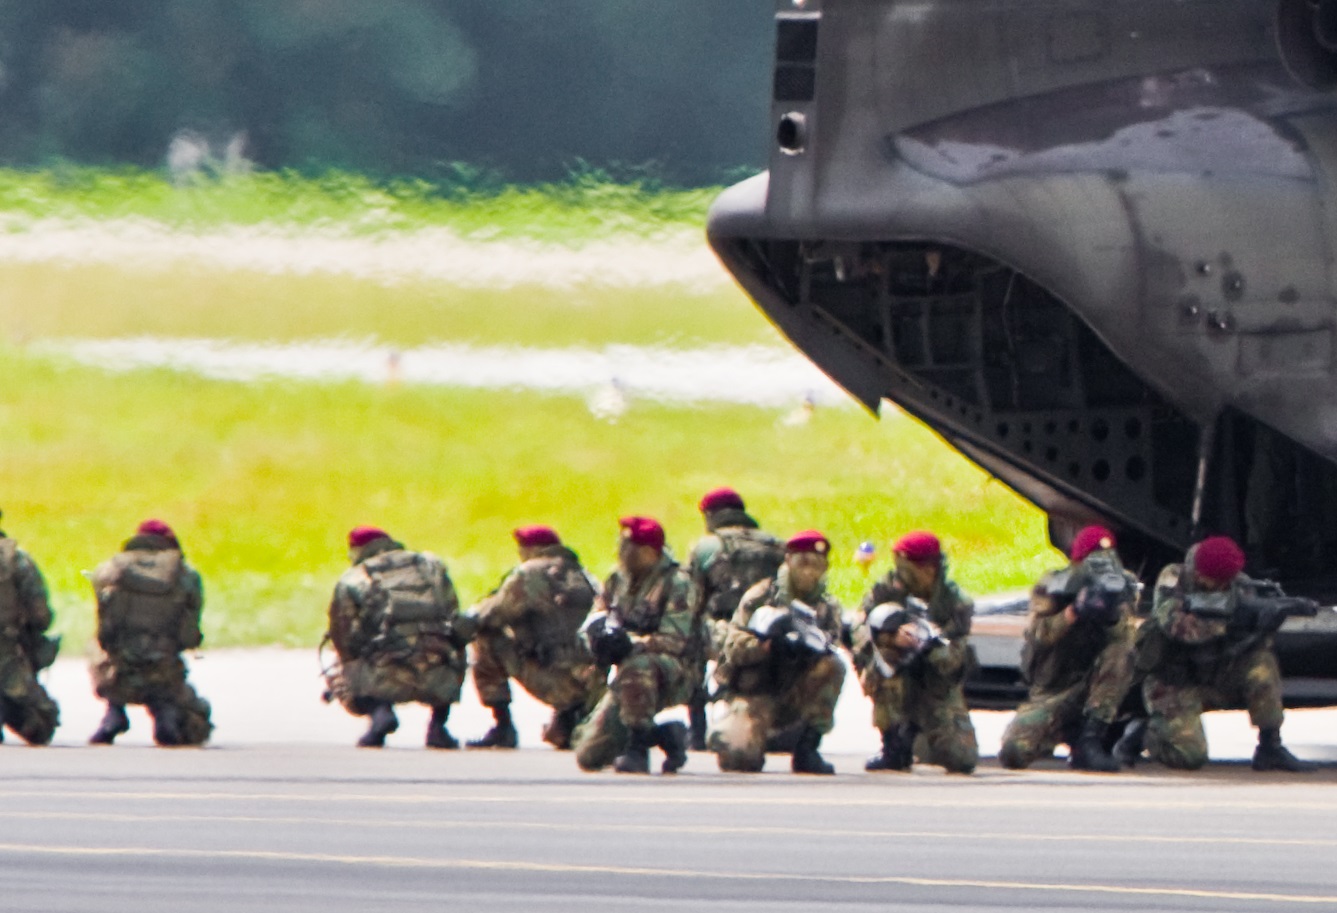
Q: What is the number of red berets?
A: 9